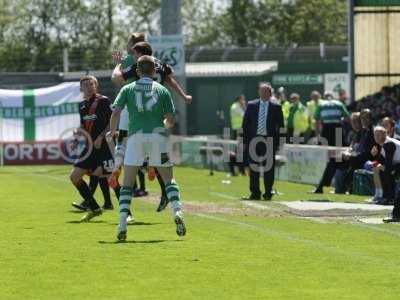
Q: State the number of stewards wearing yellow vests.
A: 4